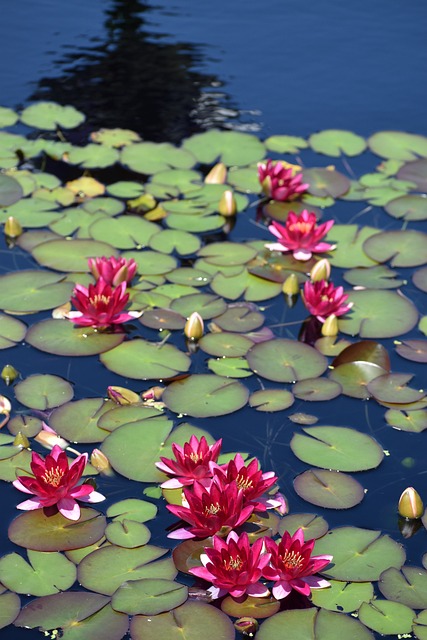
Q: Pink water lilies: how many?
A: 11